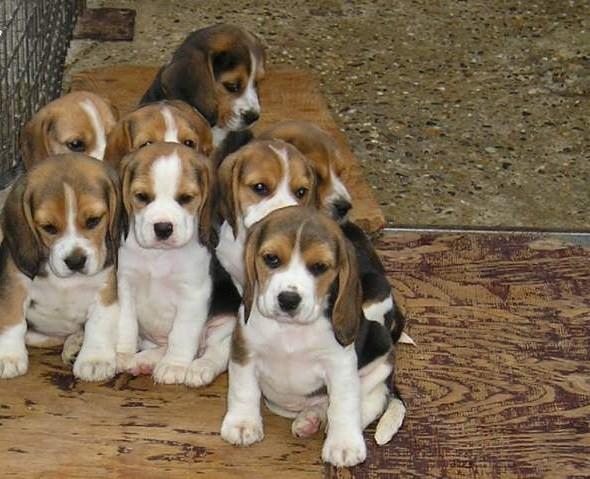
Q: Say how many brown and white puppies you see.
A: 8